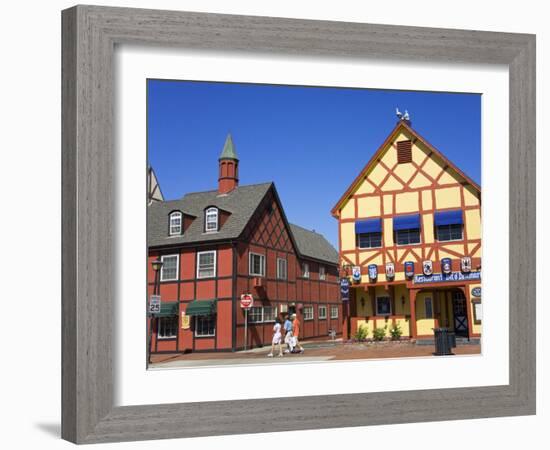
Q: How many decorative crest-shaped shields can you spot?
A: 7